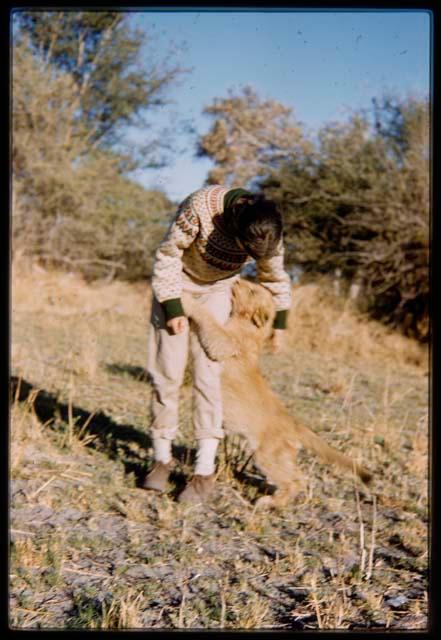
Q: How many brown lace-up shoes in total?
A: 2